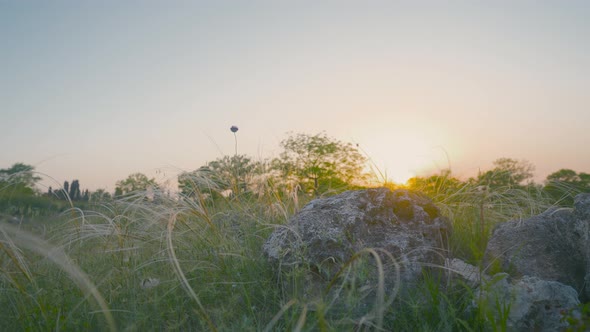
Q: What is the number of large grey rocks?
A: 3